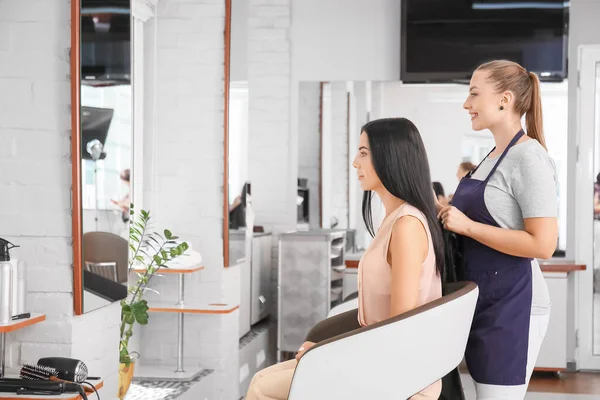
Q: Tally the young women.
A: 2